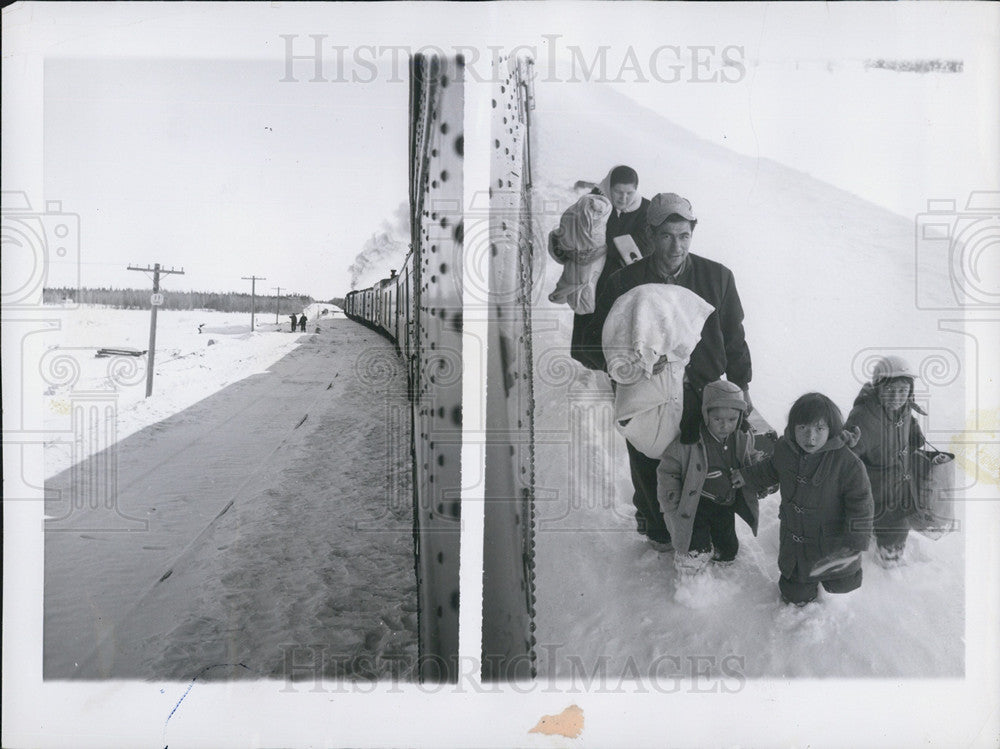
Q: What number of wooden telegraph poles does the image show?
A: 3